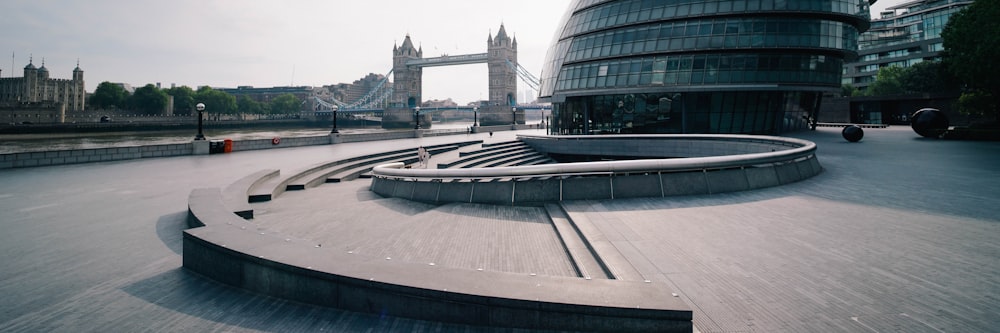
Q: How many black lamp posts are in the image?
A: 6